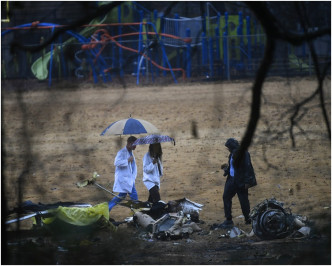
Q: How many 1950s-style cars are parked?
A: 0